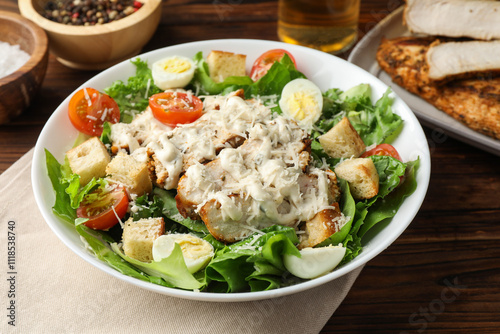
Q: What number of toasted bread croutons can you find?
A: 7